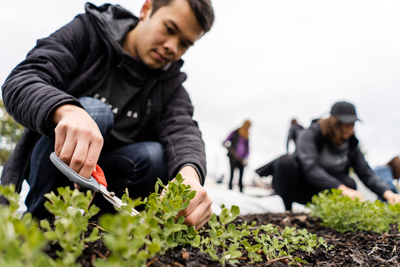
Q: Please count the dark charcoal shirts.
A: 2